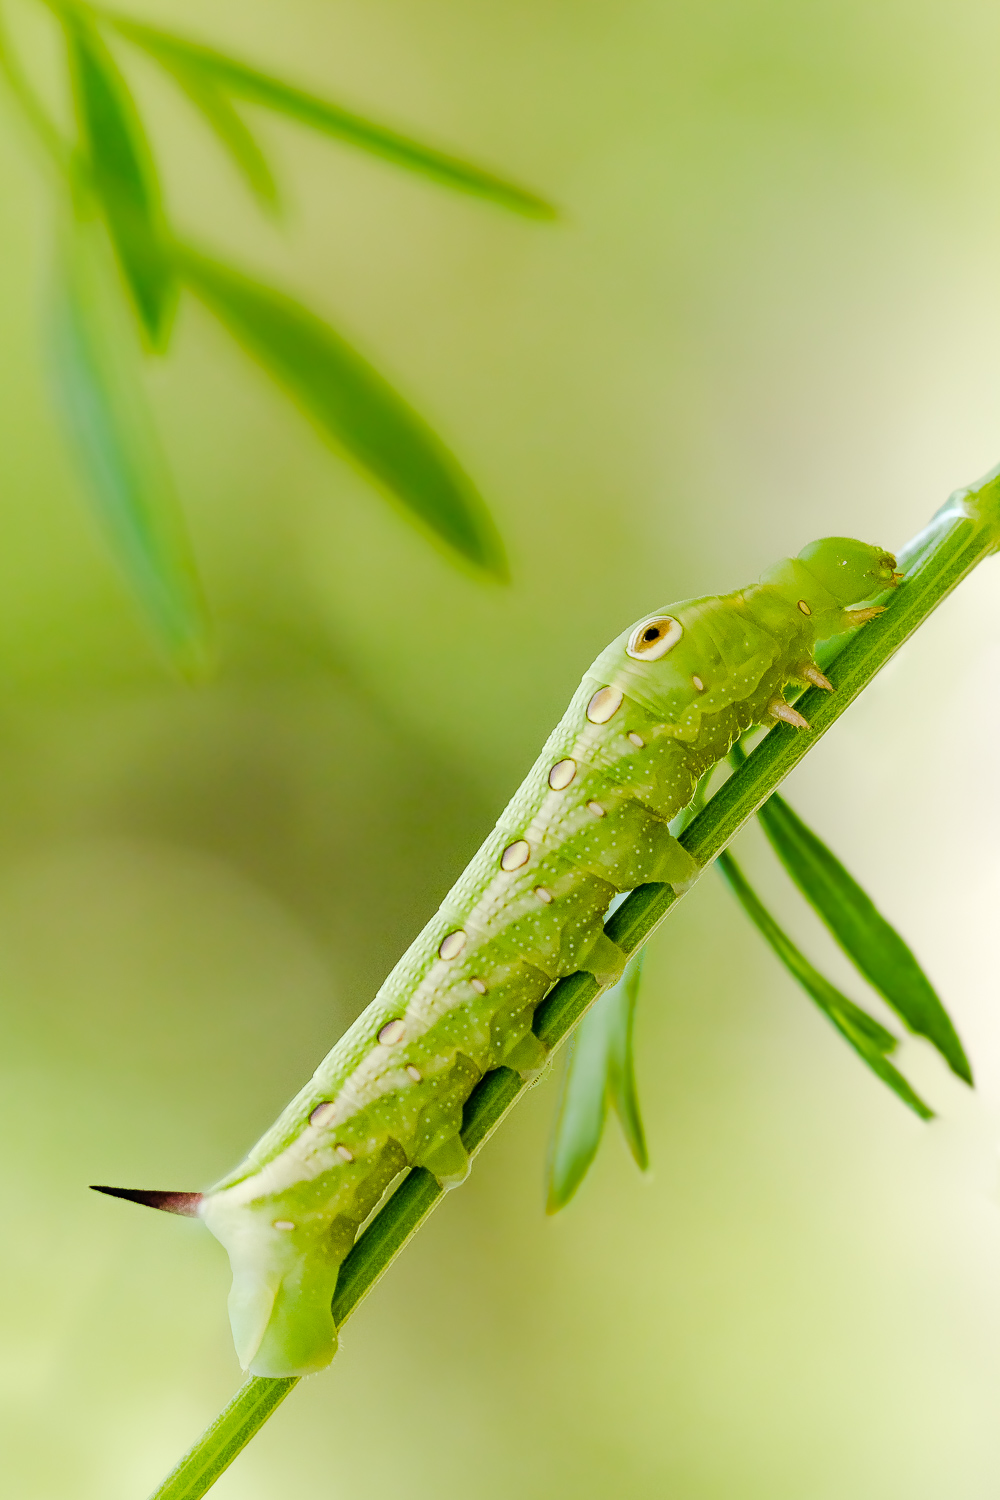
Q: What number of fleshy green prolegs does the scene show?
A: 5